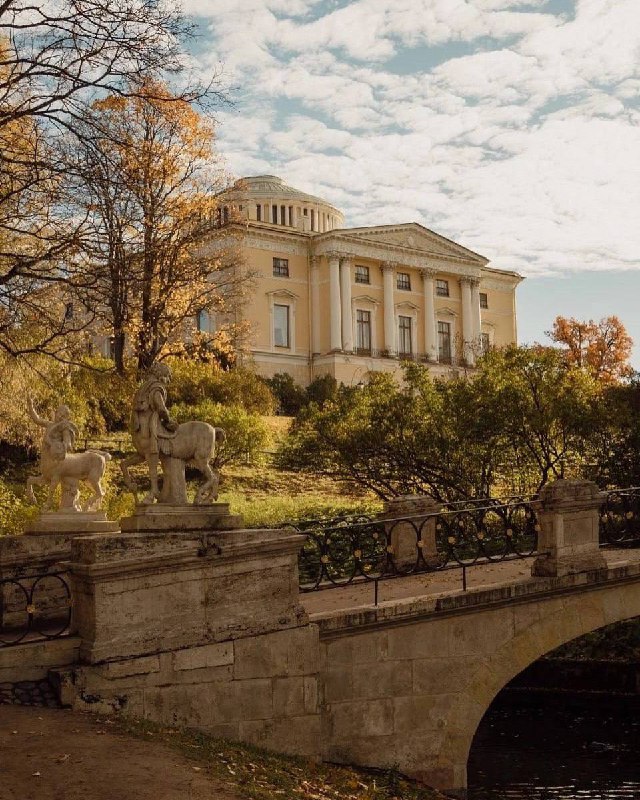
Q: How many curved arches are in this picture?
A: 1